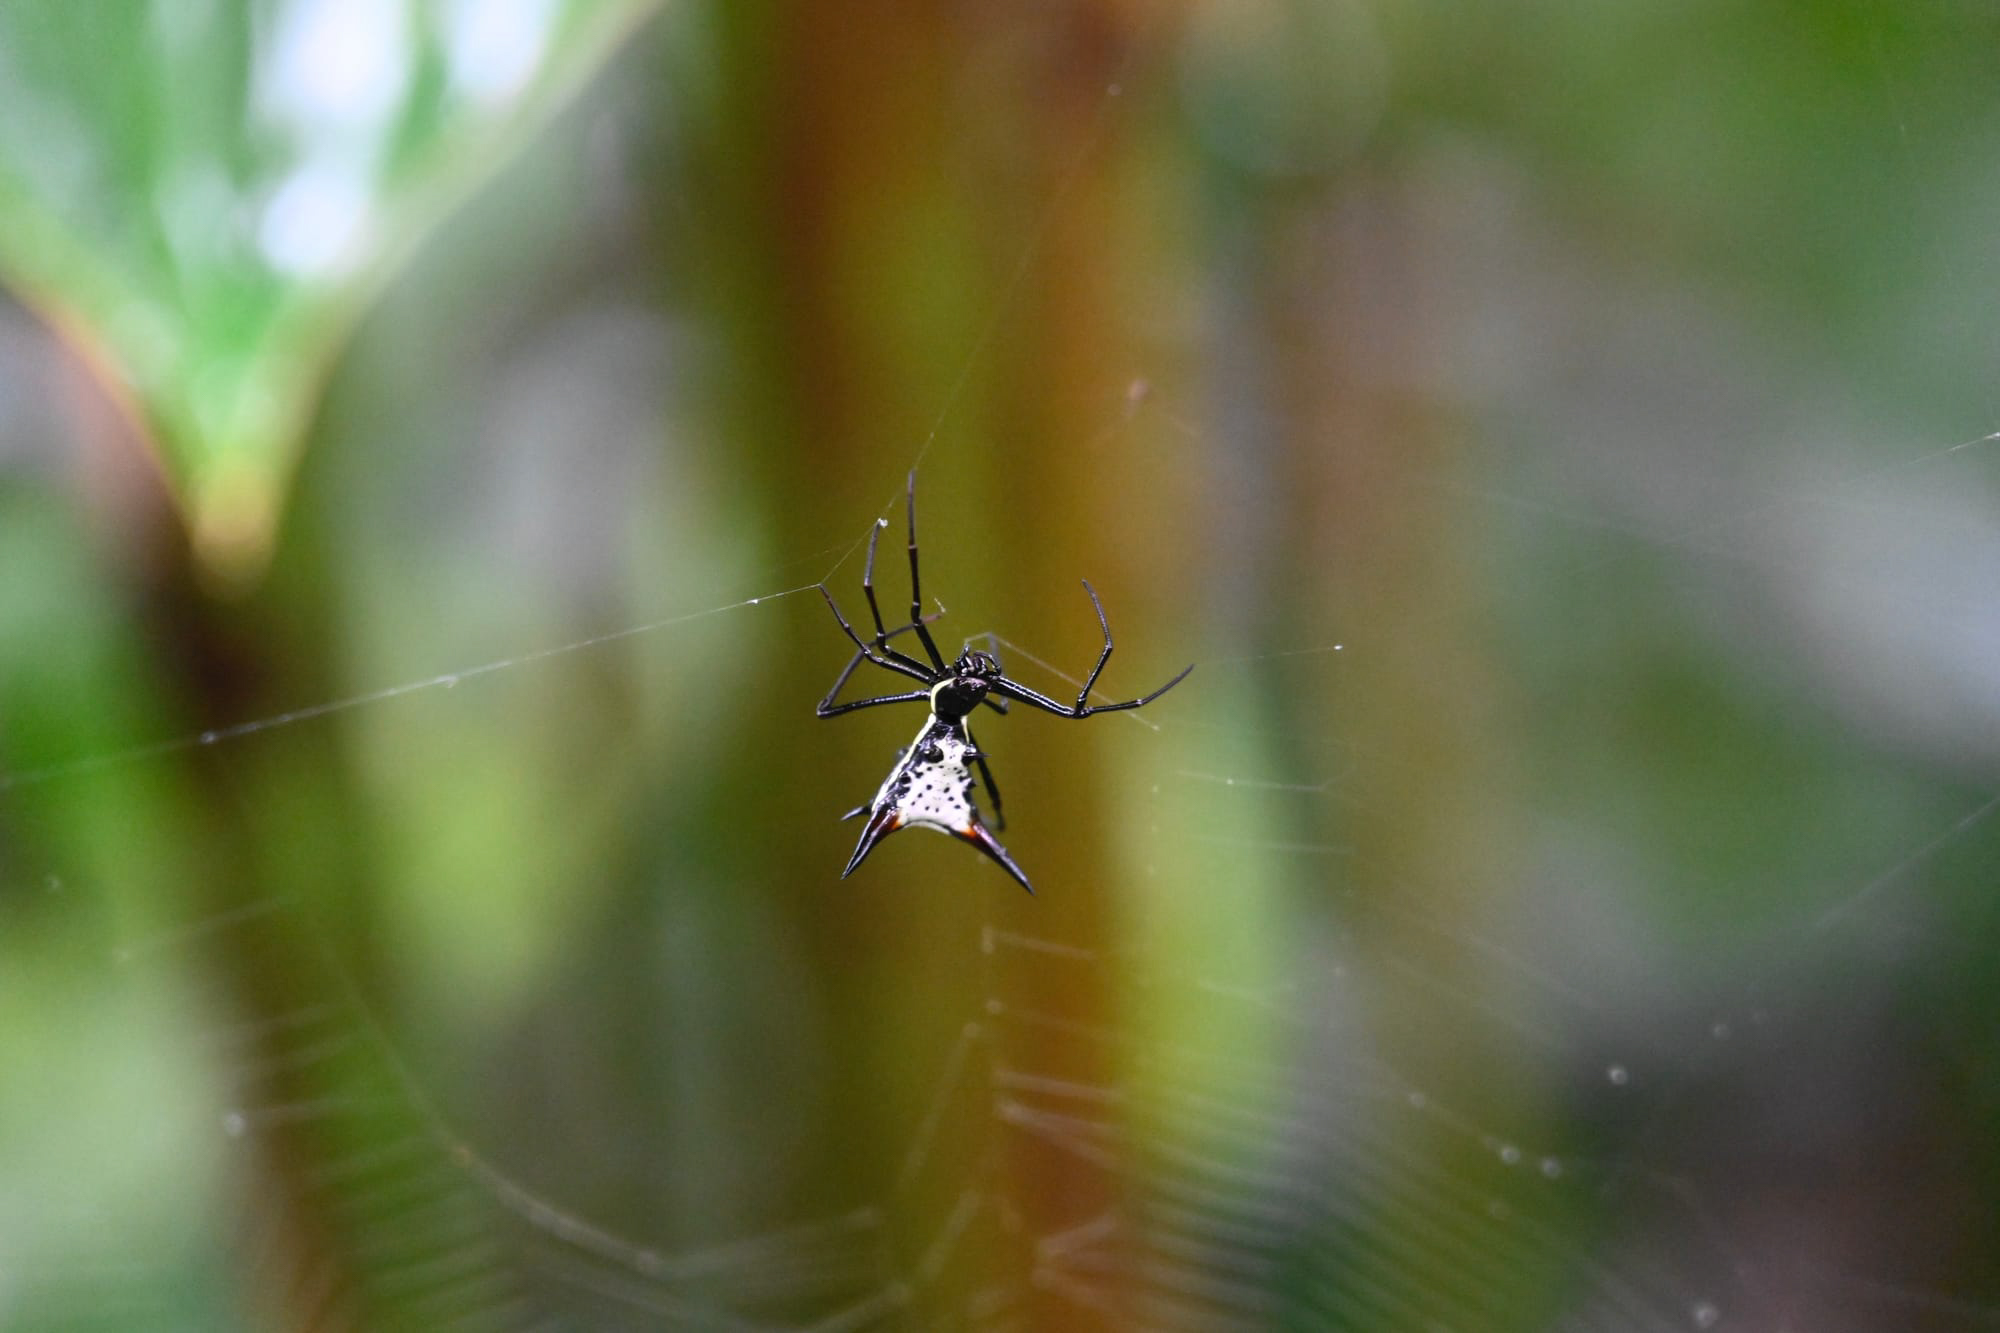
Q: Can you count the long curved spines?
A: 2